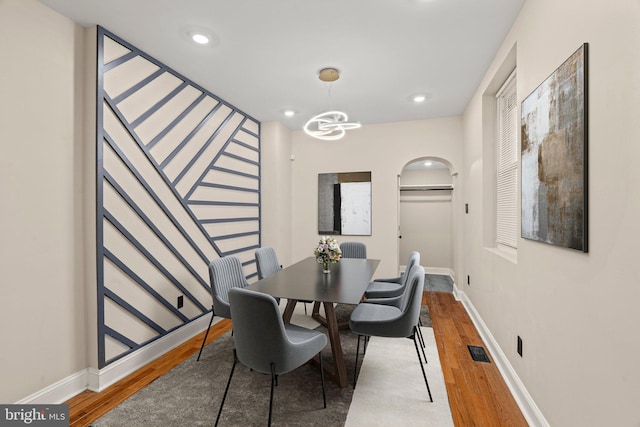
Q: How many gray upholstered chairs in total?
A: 6